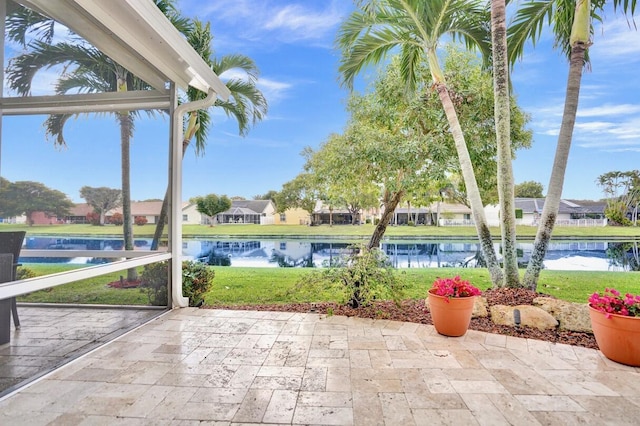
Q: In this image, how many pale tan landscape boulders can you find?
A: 3